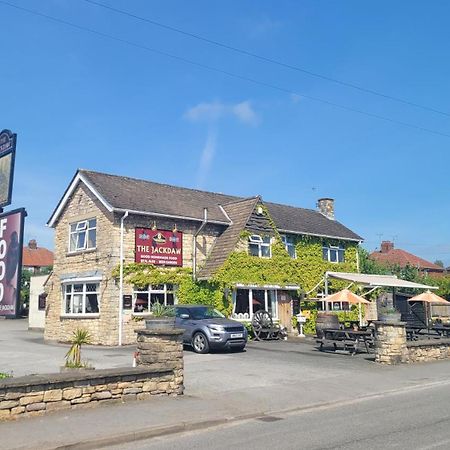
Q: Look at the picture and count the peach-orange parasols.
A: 2